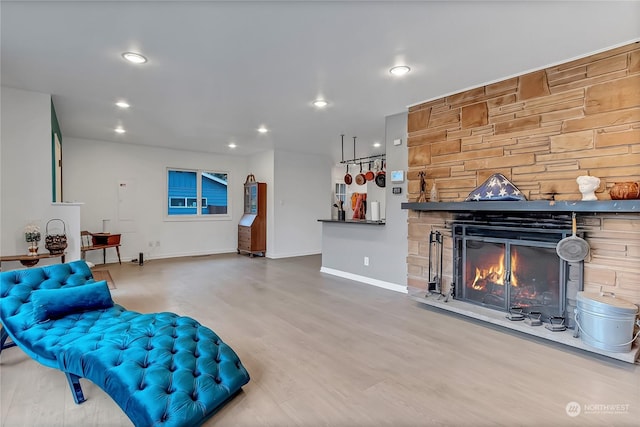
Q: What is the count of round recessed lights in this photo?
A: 8